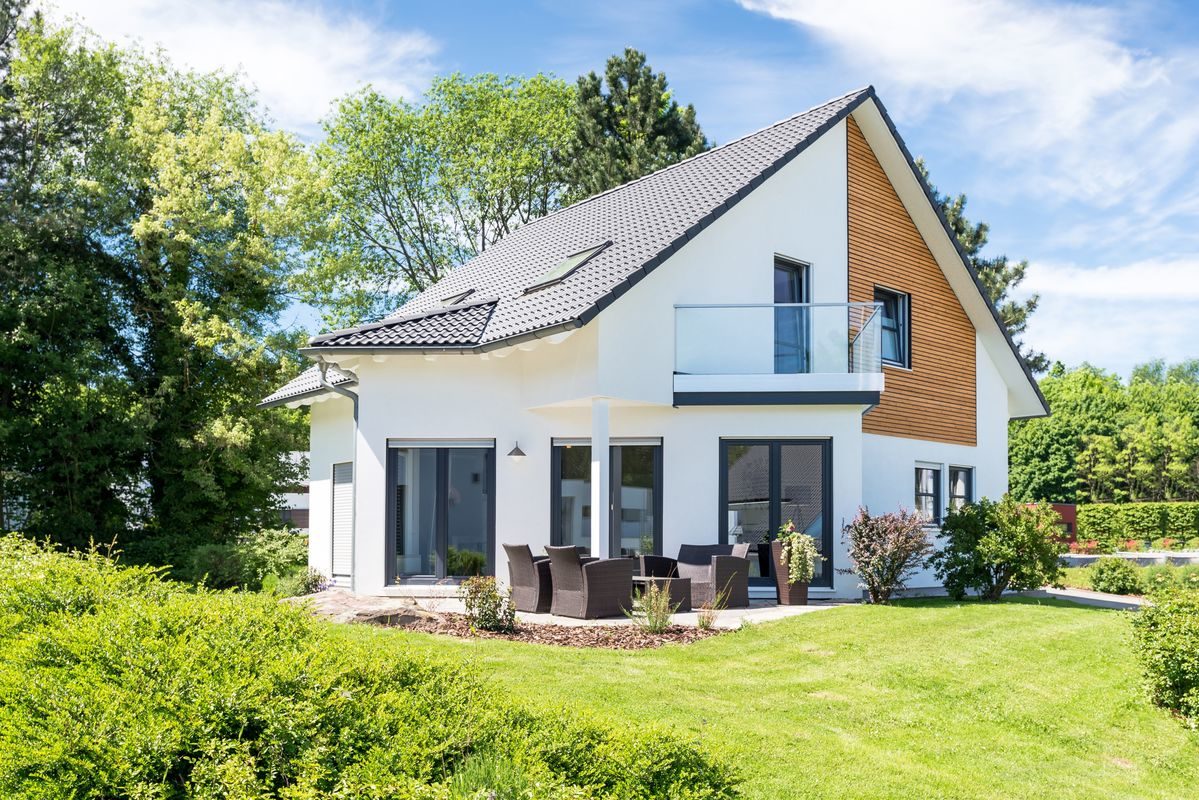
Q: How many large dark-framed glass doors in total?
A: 3